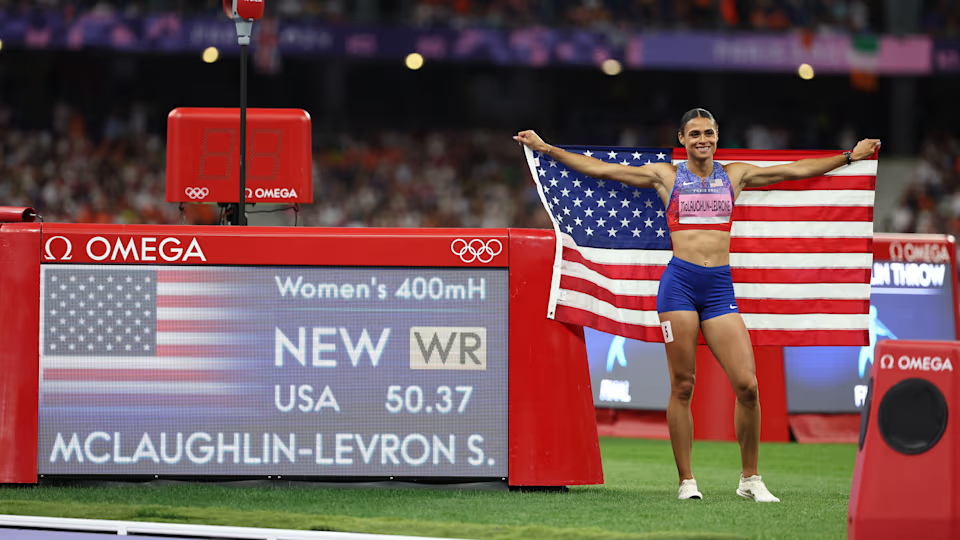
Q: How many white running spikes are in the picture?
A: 2